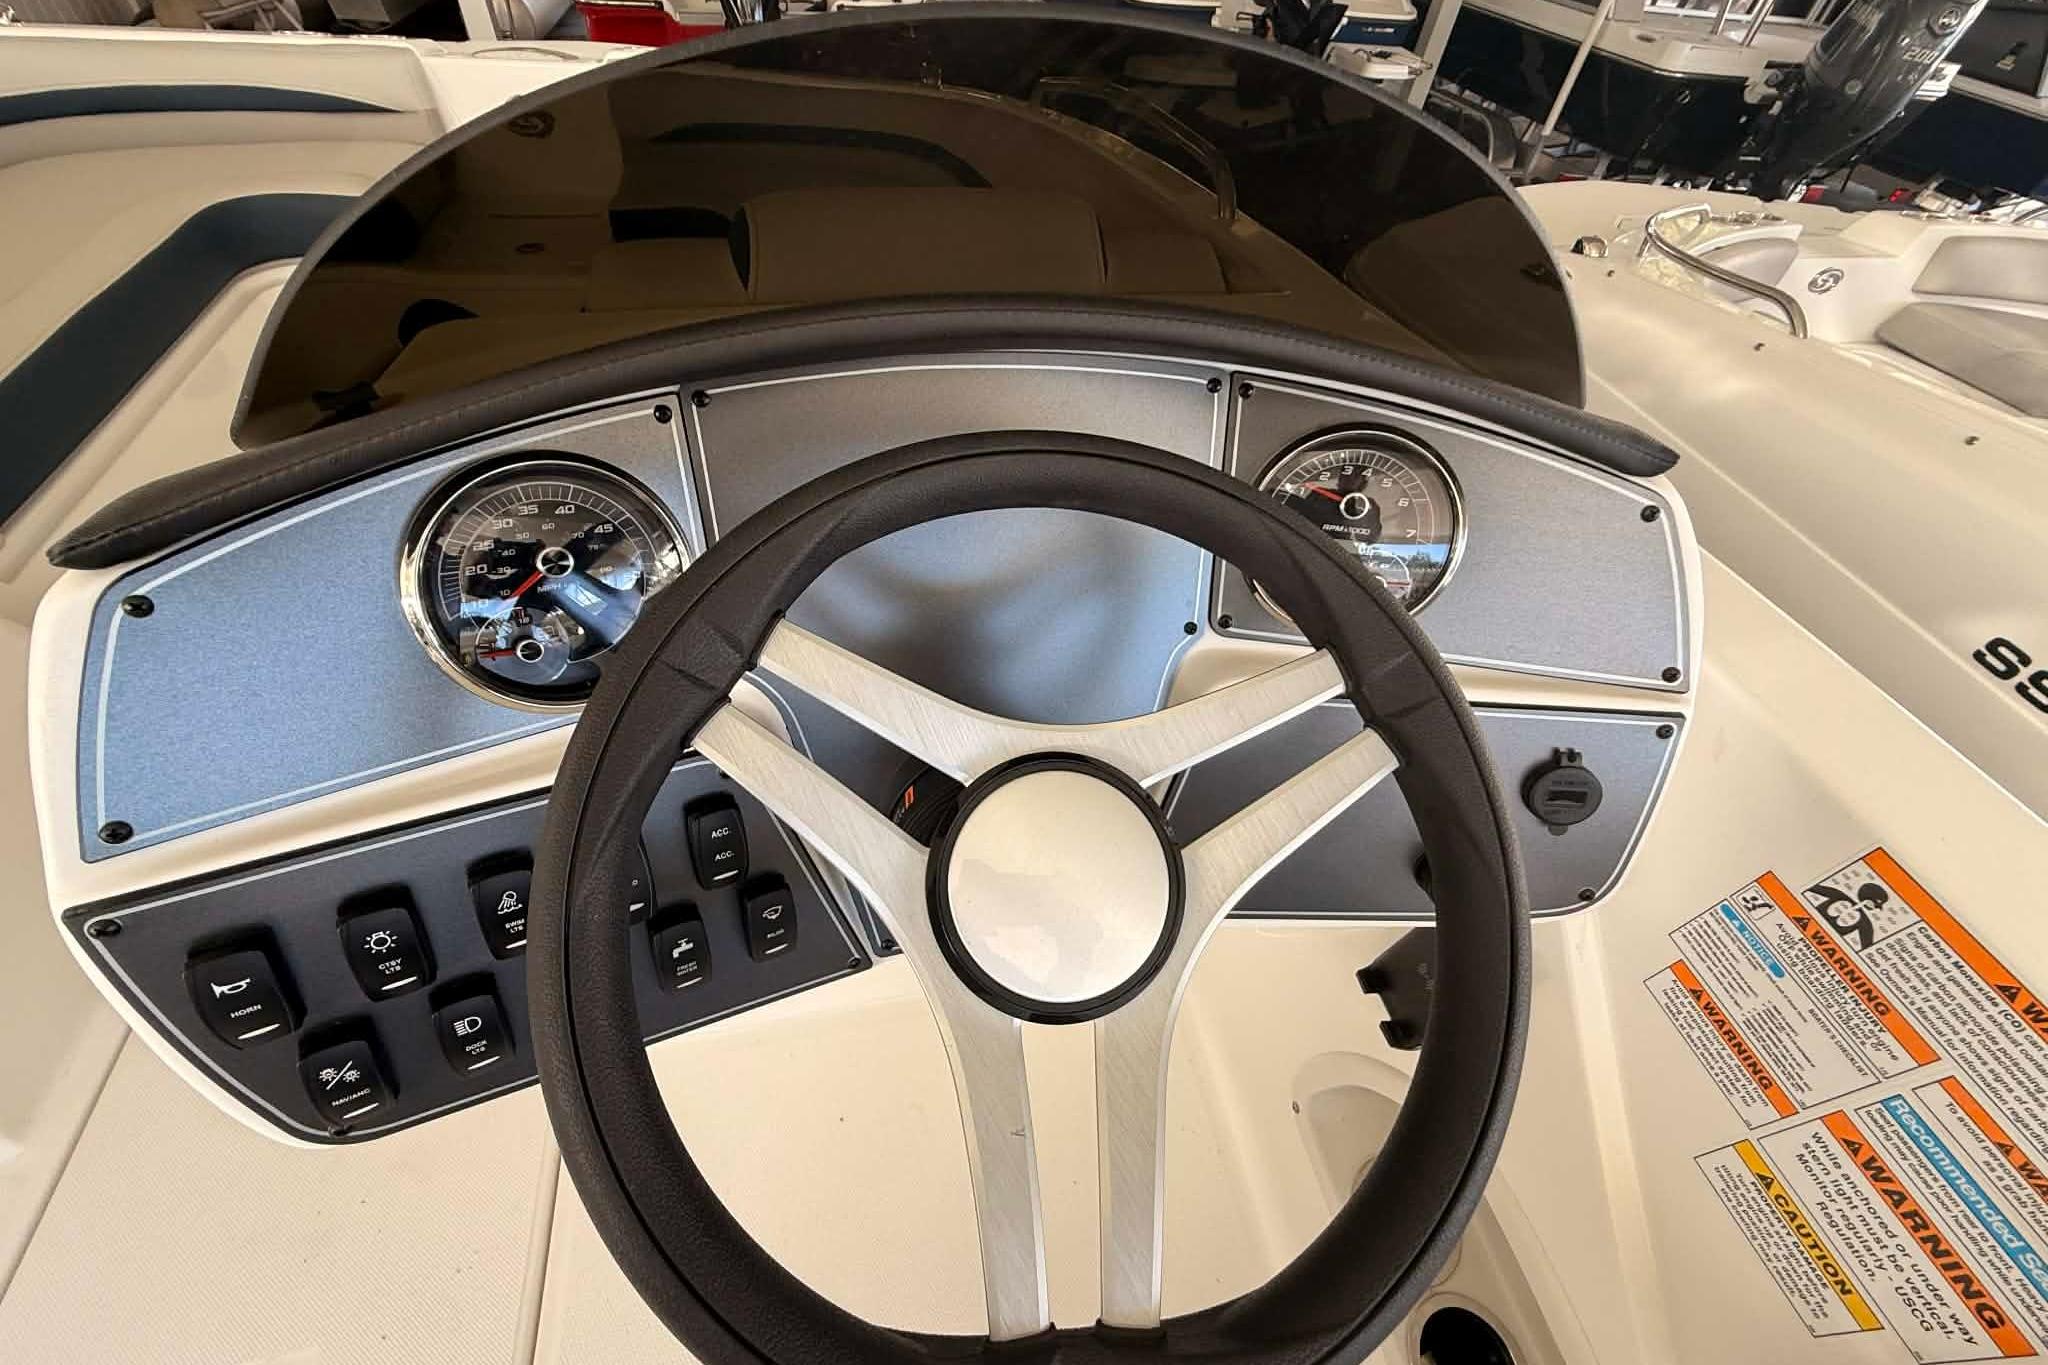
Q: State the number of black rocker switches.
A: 9